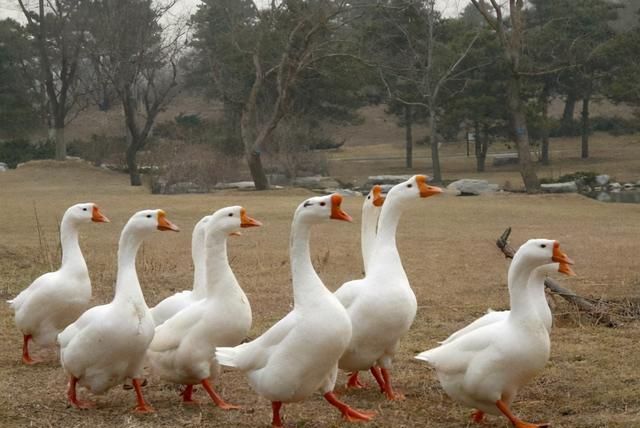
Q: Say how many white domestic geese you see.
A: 9